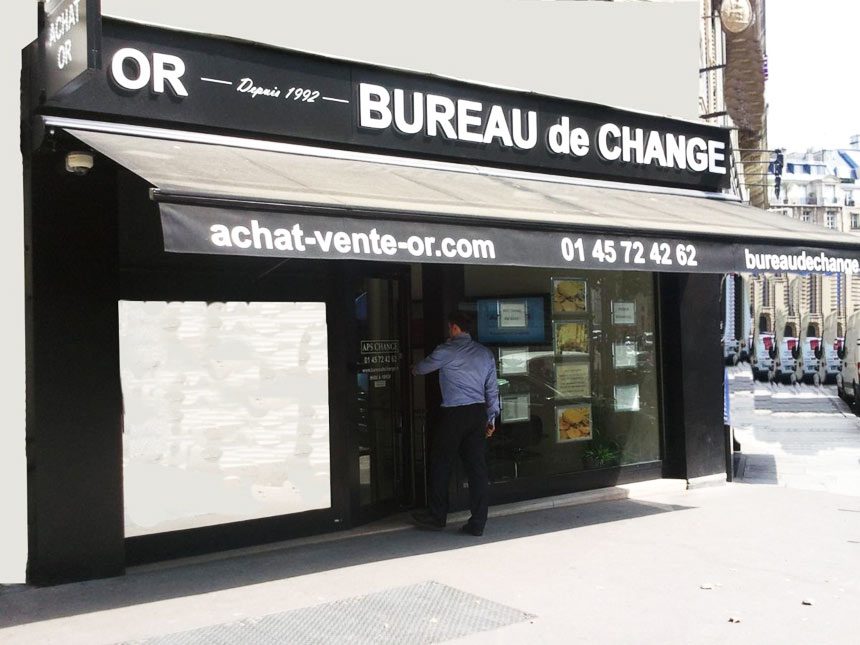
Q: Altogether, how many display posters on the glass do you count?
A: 10